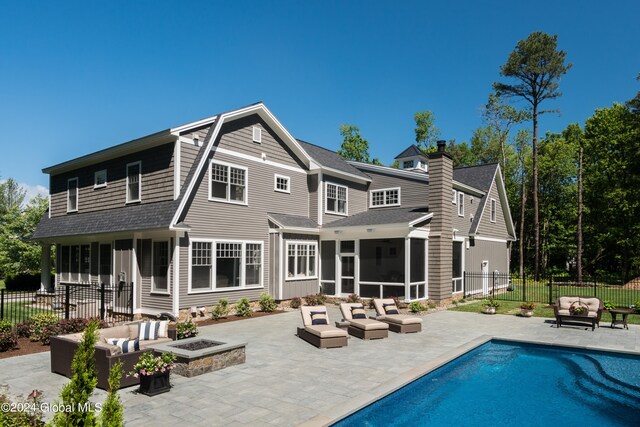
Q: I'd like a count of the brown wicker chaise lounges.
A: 3